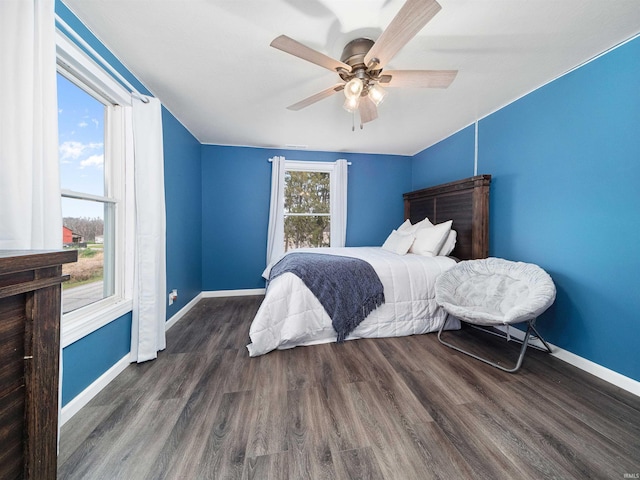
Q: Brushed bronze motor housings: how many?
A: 1